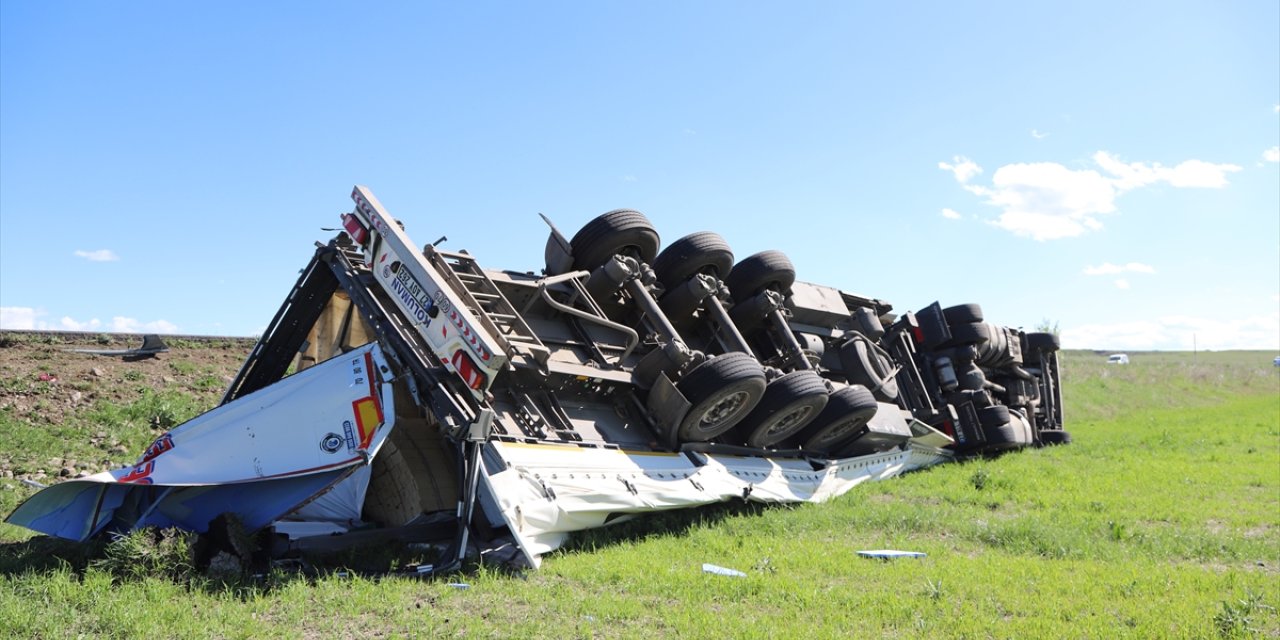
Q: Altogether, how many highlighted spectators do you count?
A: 0